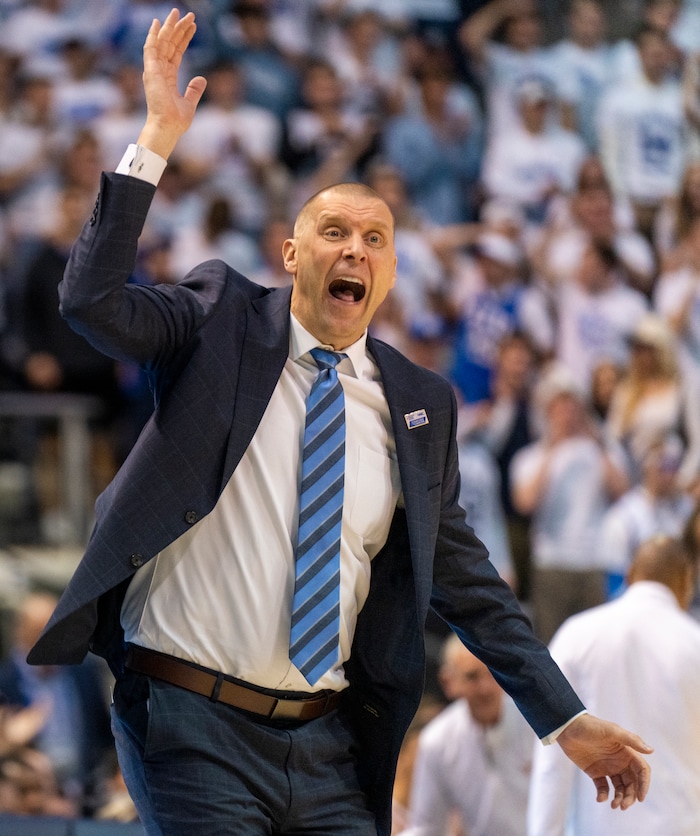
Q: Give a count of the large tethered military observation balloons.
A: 0